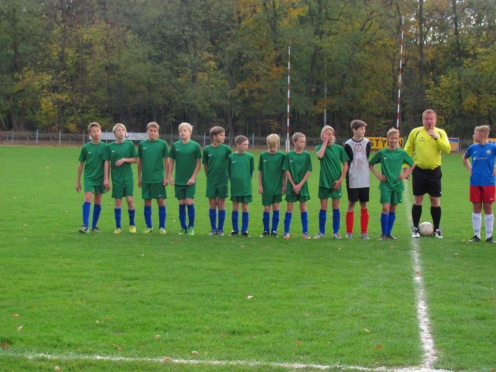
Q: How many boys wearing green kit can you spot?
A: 10